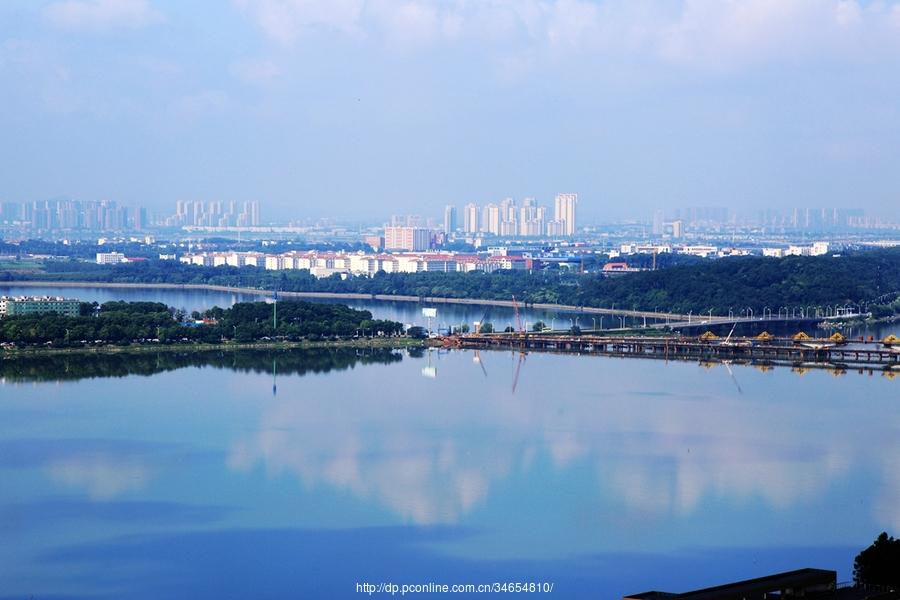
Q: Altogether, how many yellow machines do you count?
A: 5